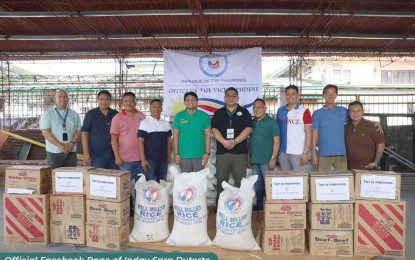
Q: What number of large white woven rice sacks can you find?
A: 3